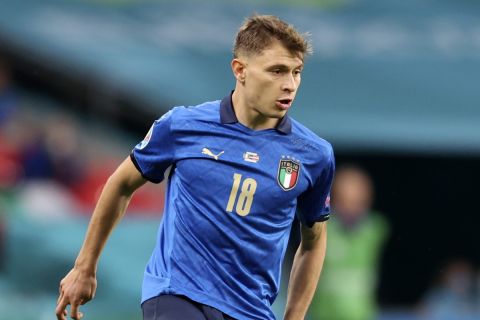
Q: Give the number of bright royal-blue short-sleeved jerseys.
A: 1